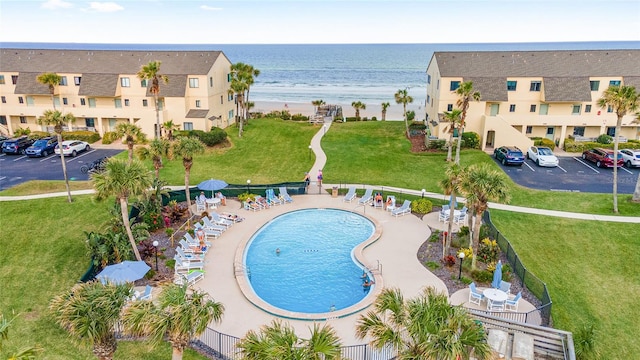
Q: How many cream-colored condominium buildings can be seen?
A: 2